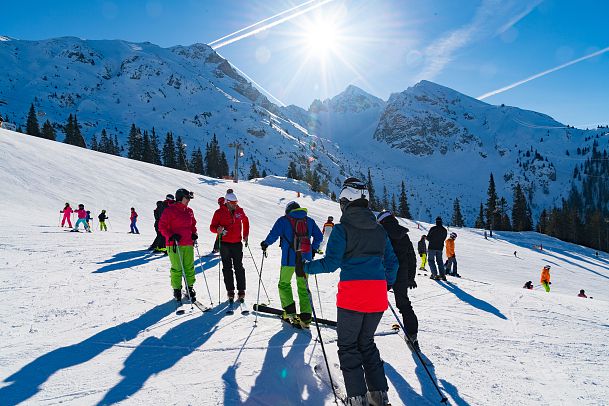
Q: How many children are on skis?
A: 5